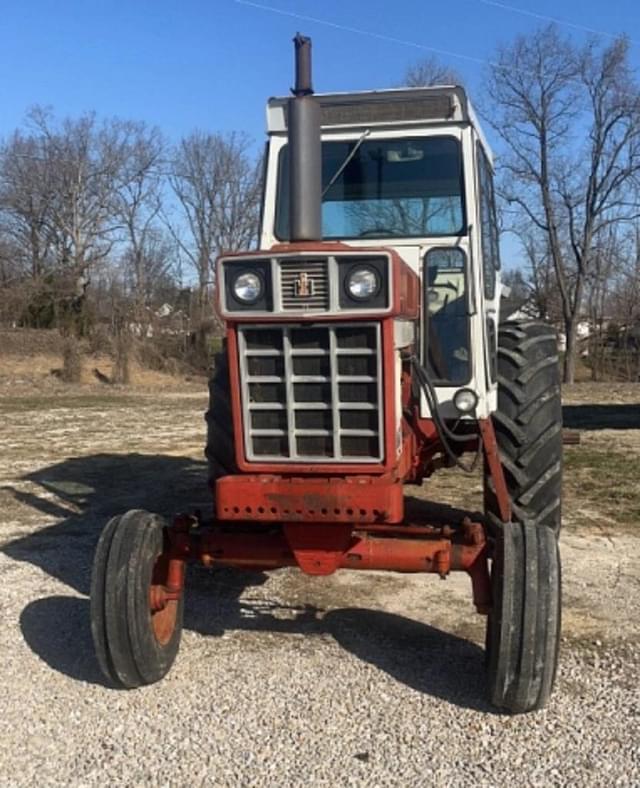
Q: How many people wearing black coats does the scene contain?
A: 0